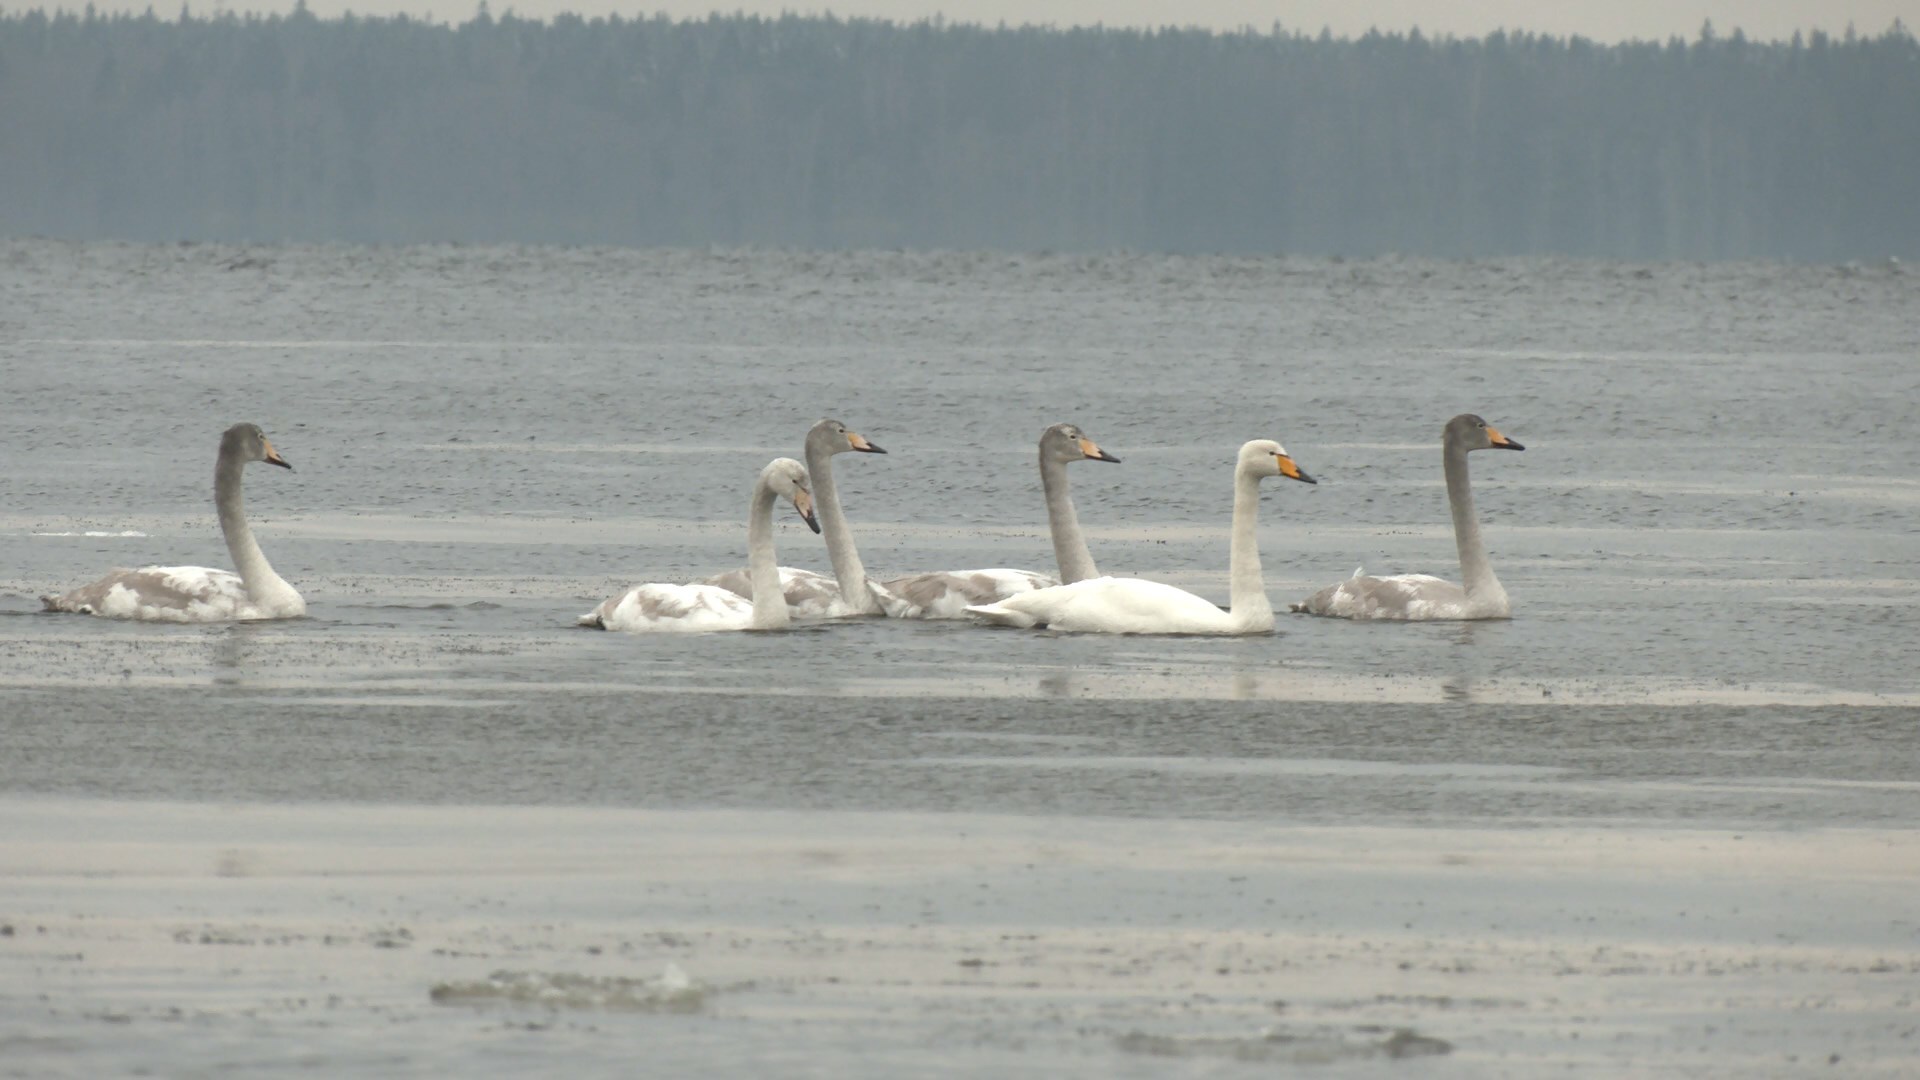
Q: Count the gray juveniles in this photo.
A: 5